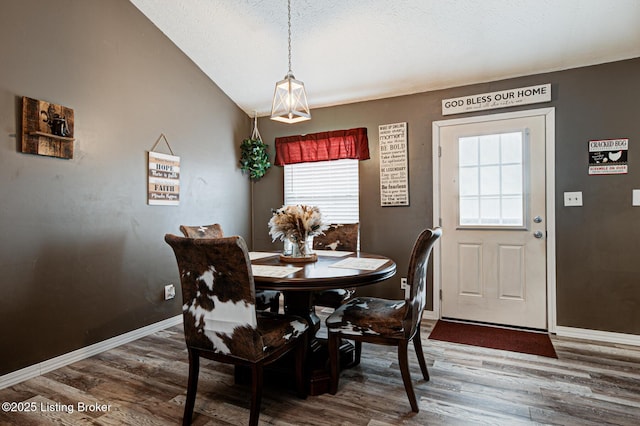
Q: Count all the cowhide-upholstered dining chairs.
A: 4